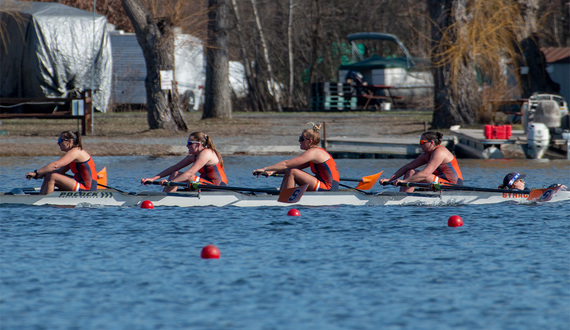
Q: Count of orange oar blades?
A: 4